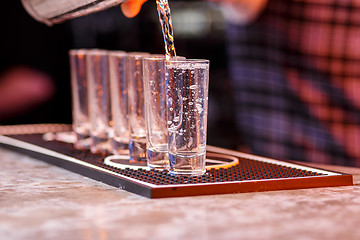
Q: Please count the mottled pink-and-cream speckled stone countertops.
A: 1